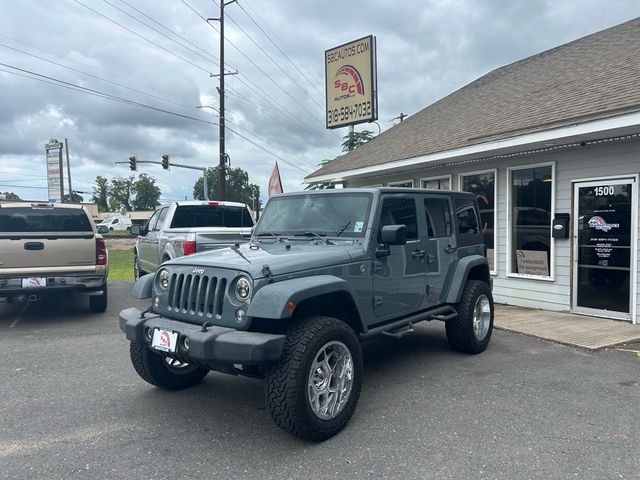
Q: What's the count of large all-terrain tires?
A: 3